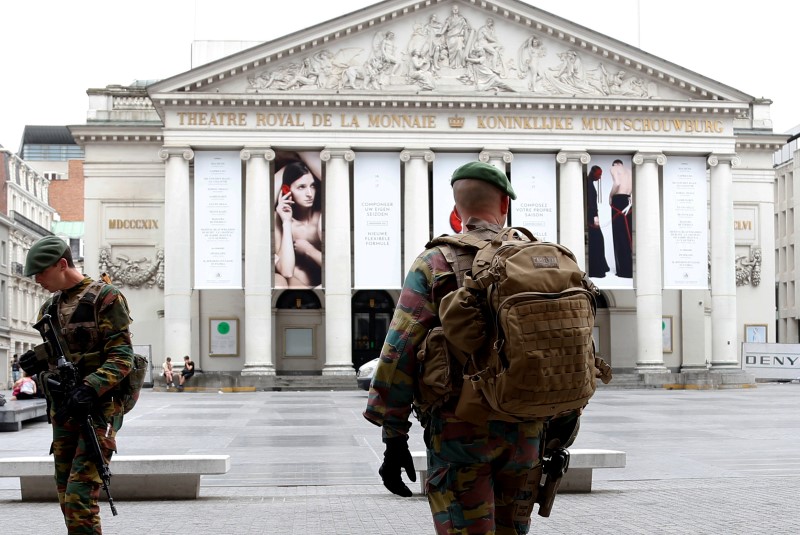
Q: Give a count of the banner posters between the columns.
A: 7